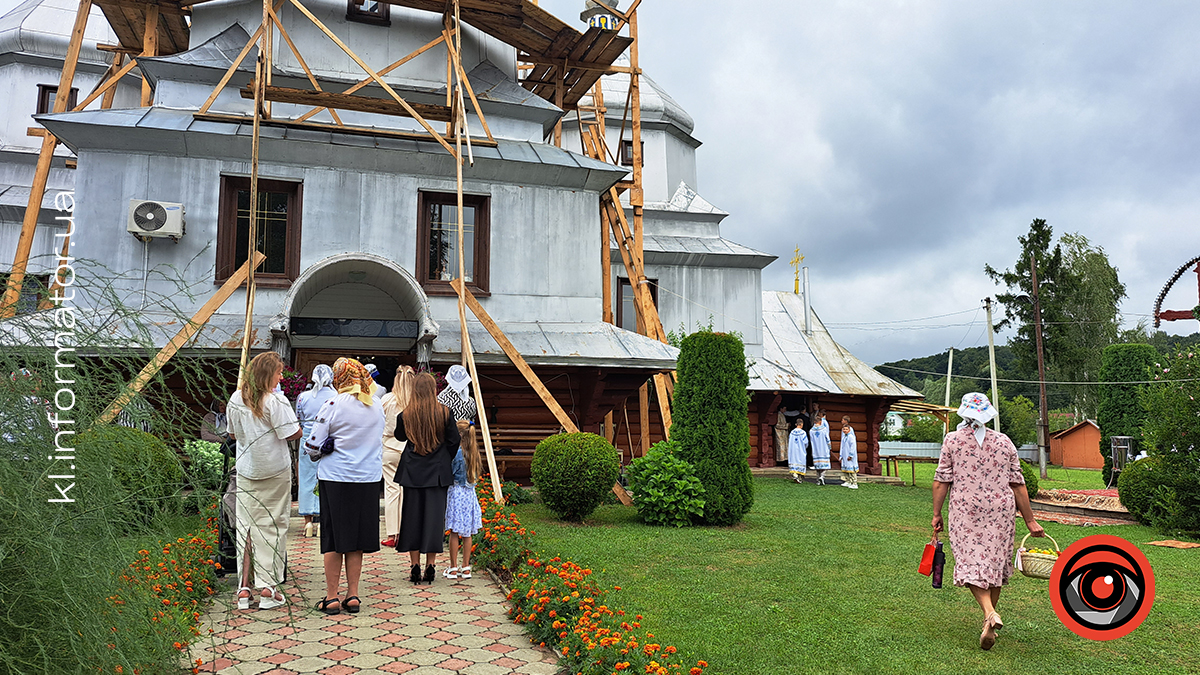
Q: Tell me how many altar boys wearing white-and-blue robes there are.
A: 5